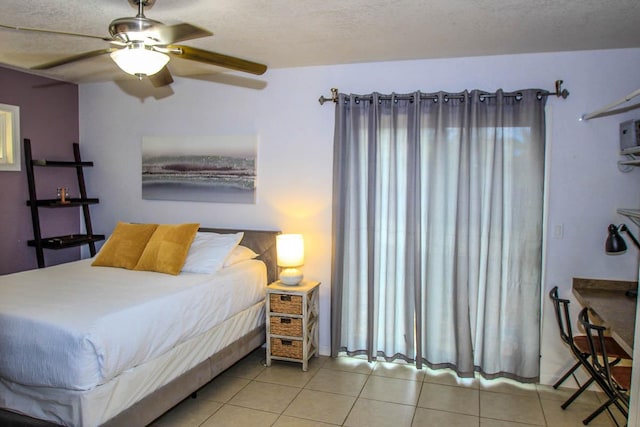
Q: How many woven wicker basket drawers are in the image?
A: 3